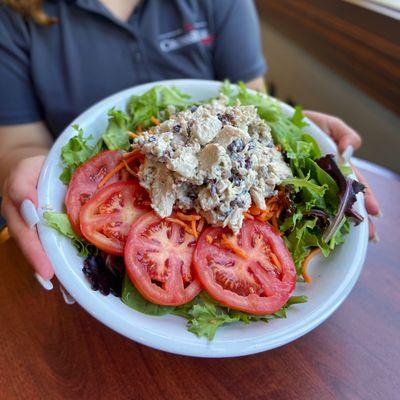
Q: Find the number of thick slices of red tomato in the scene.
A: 4